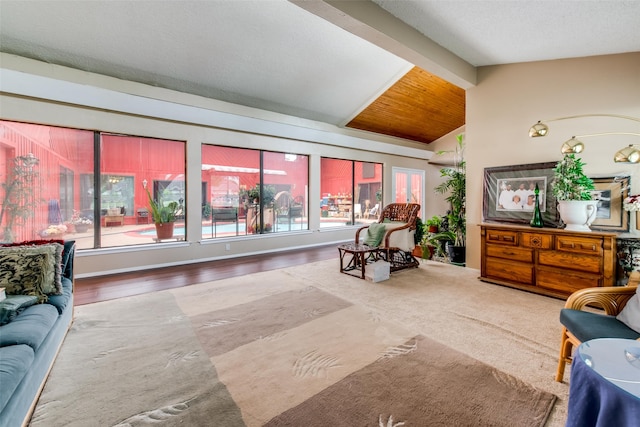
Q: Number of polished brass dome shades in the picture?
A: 3